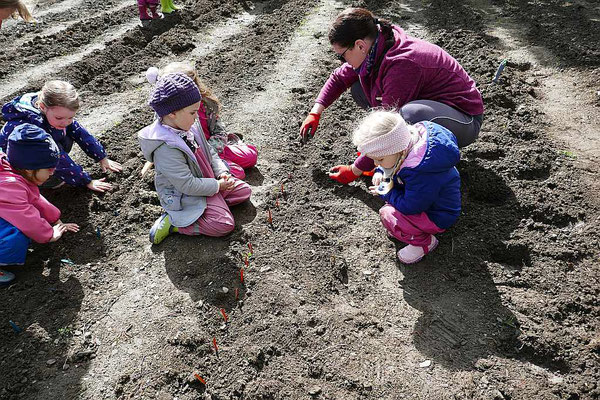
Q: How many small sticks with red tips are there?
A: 11